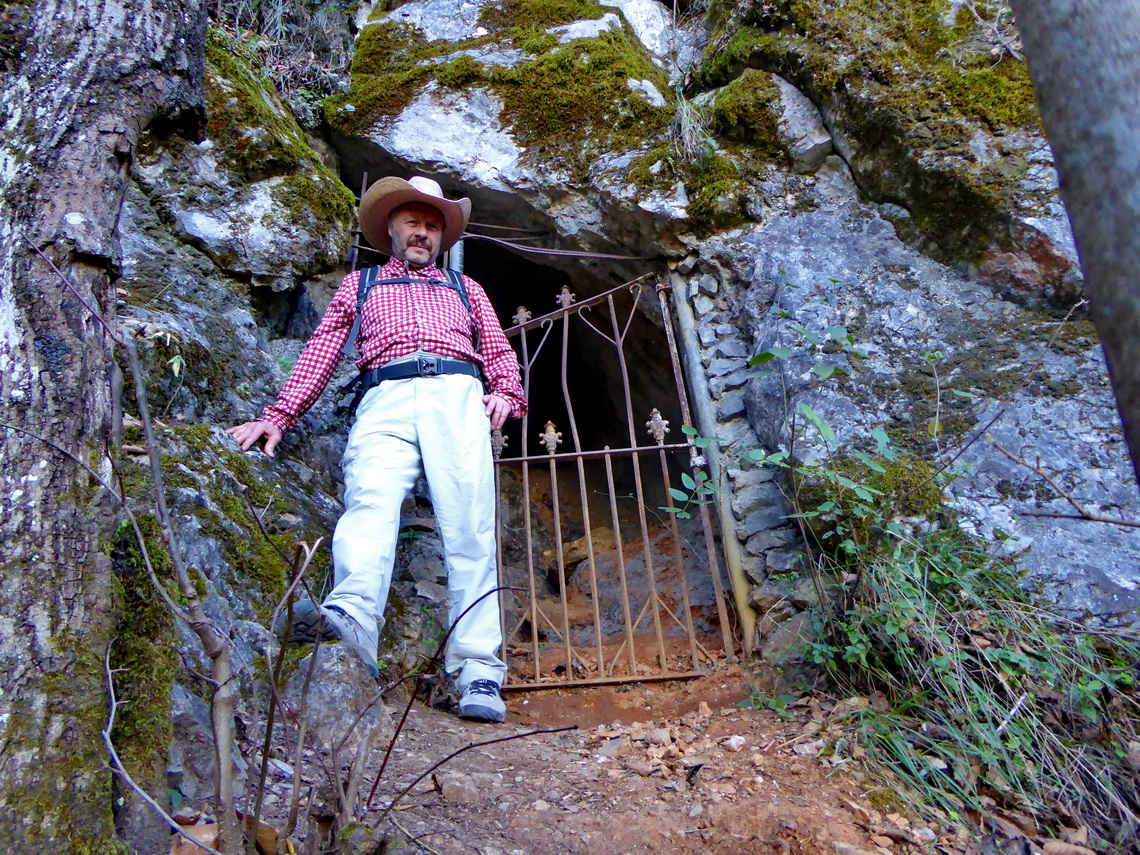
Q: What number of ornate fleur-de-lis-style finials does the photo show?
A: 5